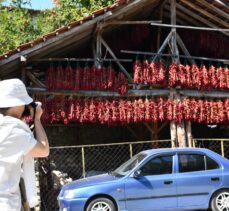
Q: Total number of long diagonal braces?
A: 3